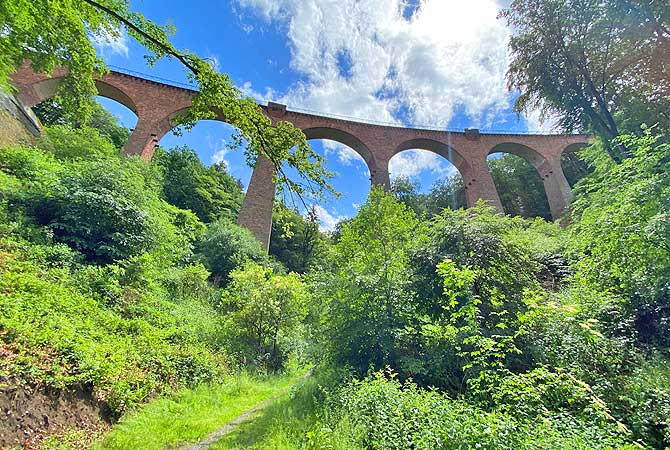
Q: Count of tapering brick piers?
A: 5